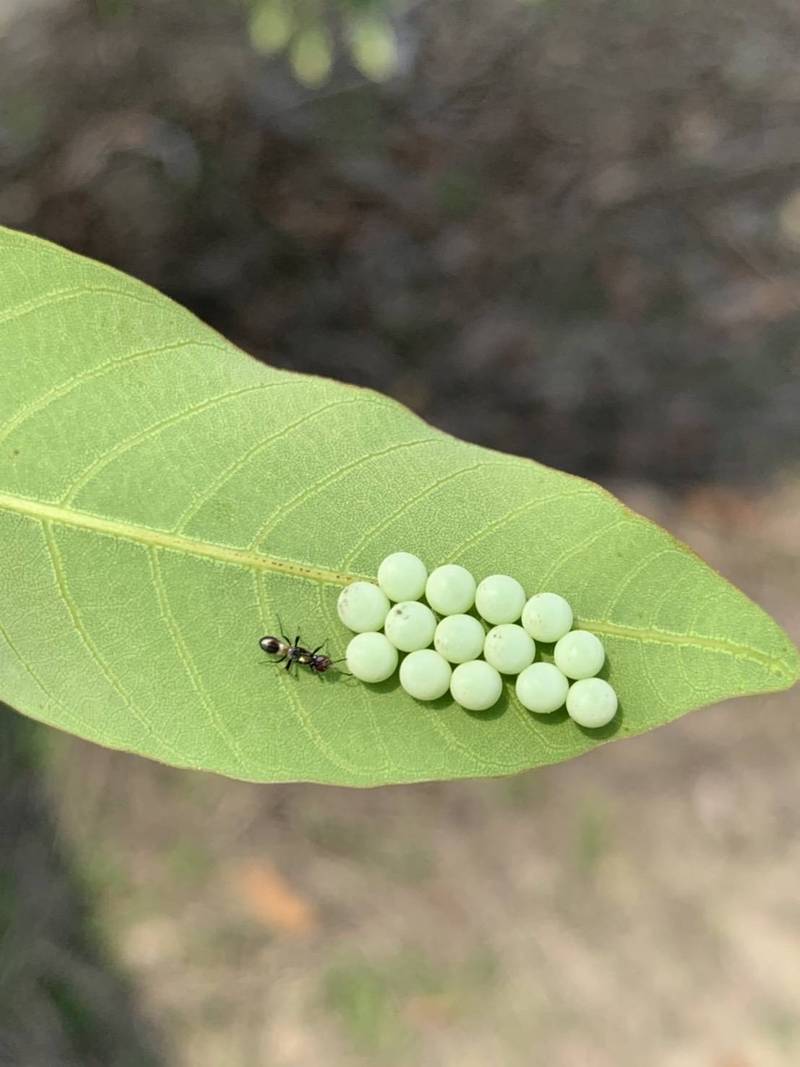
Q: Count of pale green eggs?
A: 14